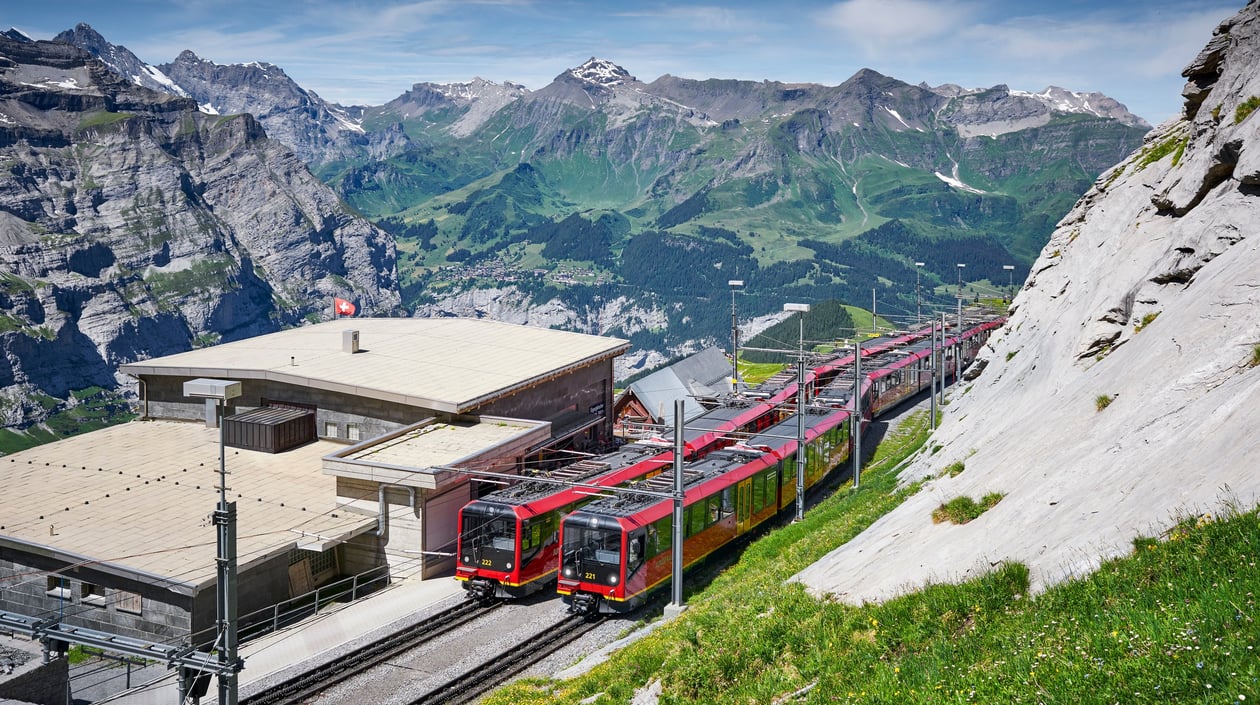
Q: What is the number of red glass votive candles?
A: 0